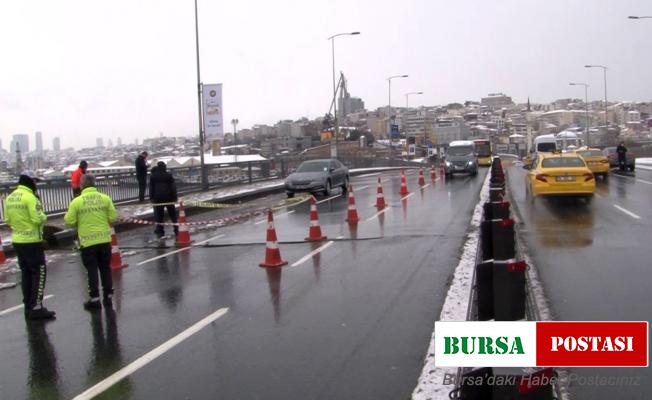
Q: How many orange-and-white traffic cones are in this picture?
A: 11